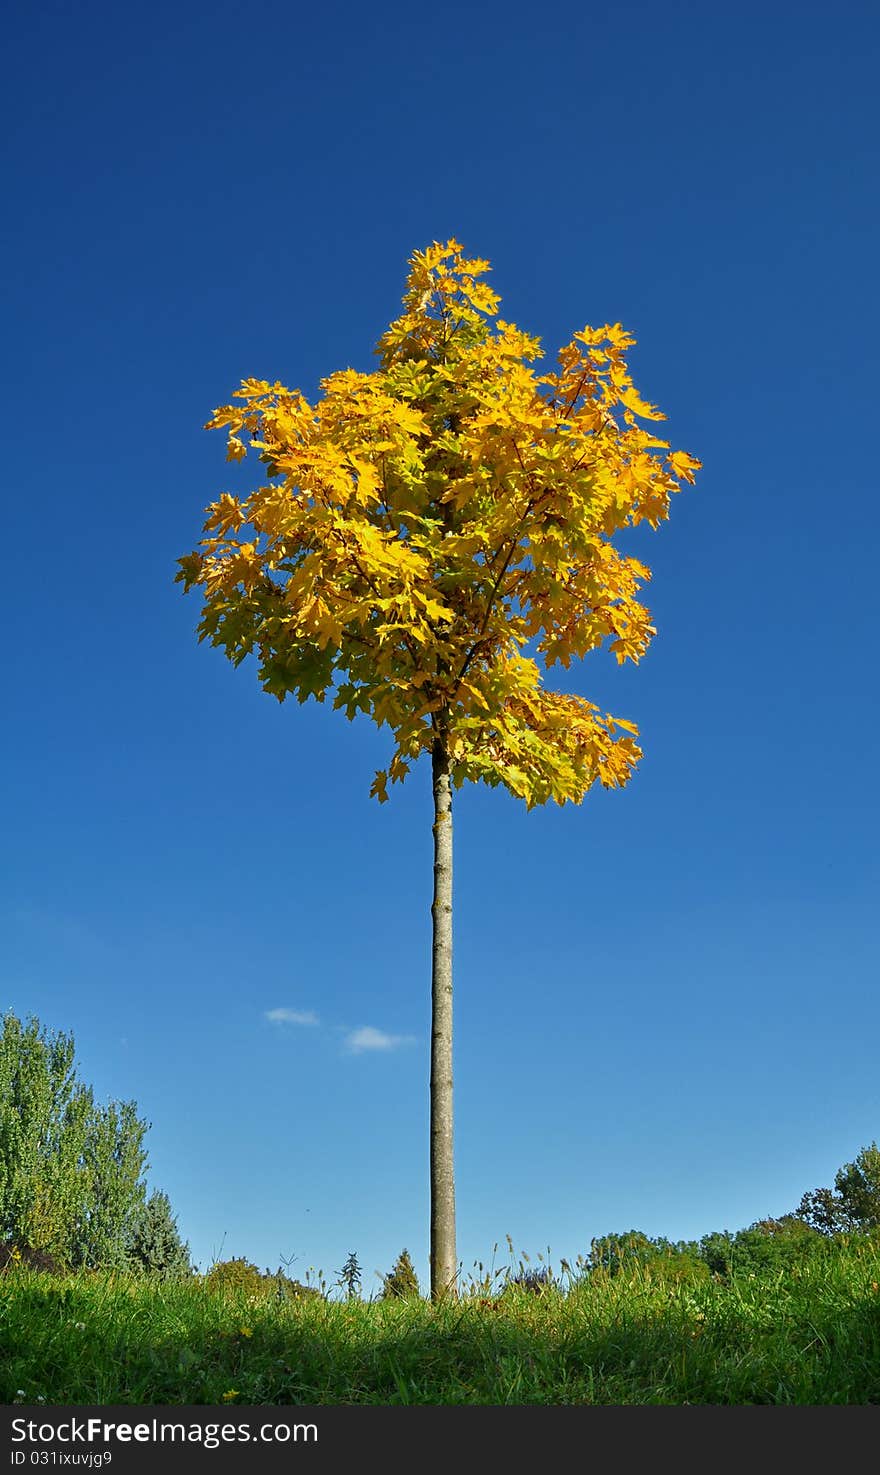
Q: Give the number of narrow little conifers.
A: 2